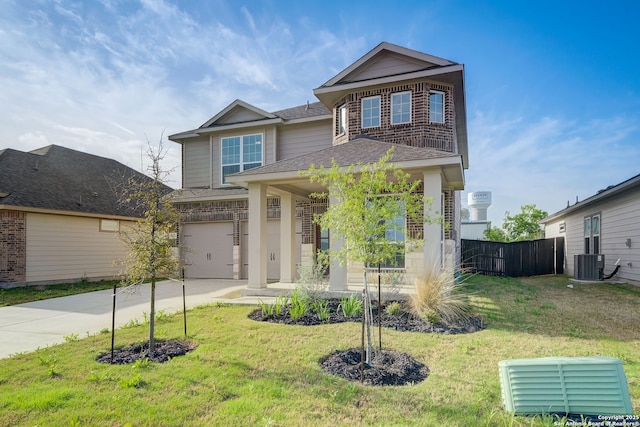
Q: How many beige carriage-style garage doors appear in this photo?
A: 2